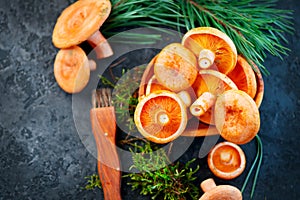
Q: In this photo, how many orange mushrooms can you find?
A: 11